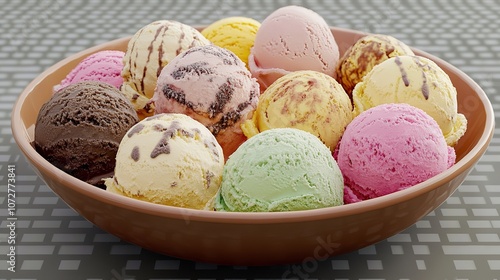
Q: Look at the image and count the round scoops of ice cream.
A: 12